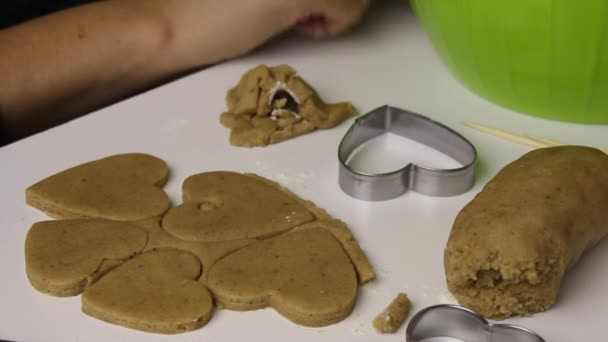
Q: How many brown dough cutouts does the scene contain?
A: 5